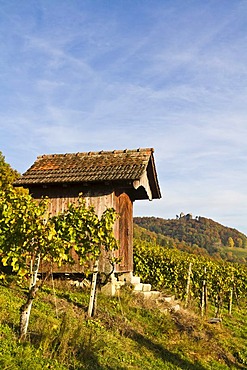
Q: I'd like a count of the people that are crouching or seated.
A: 0